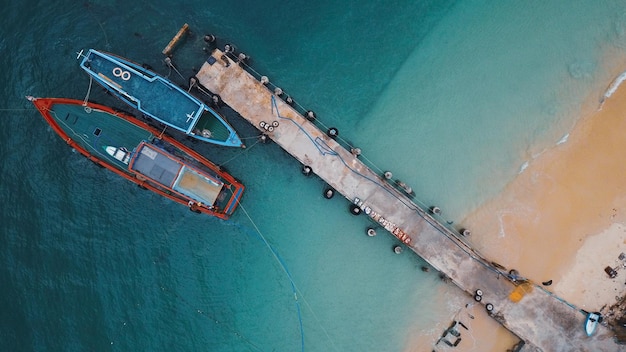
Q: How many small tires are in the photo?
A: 7